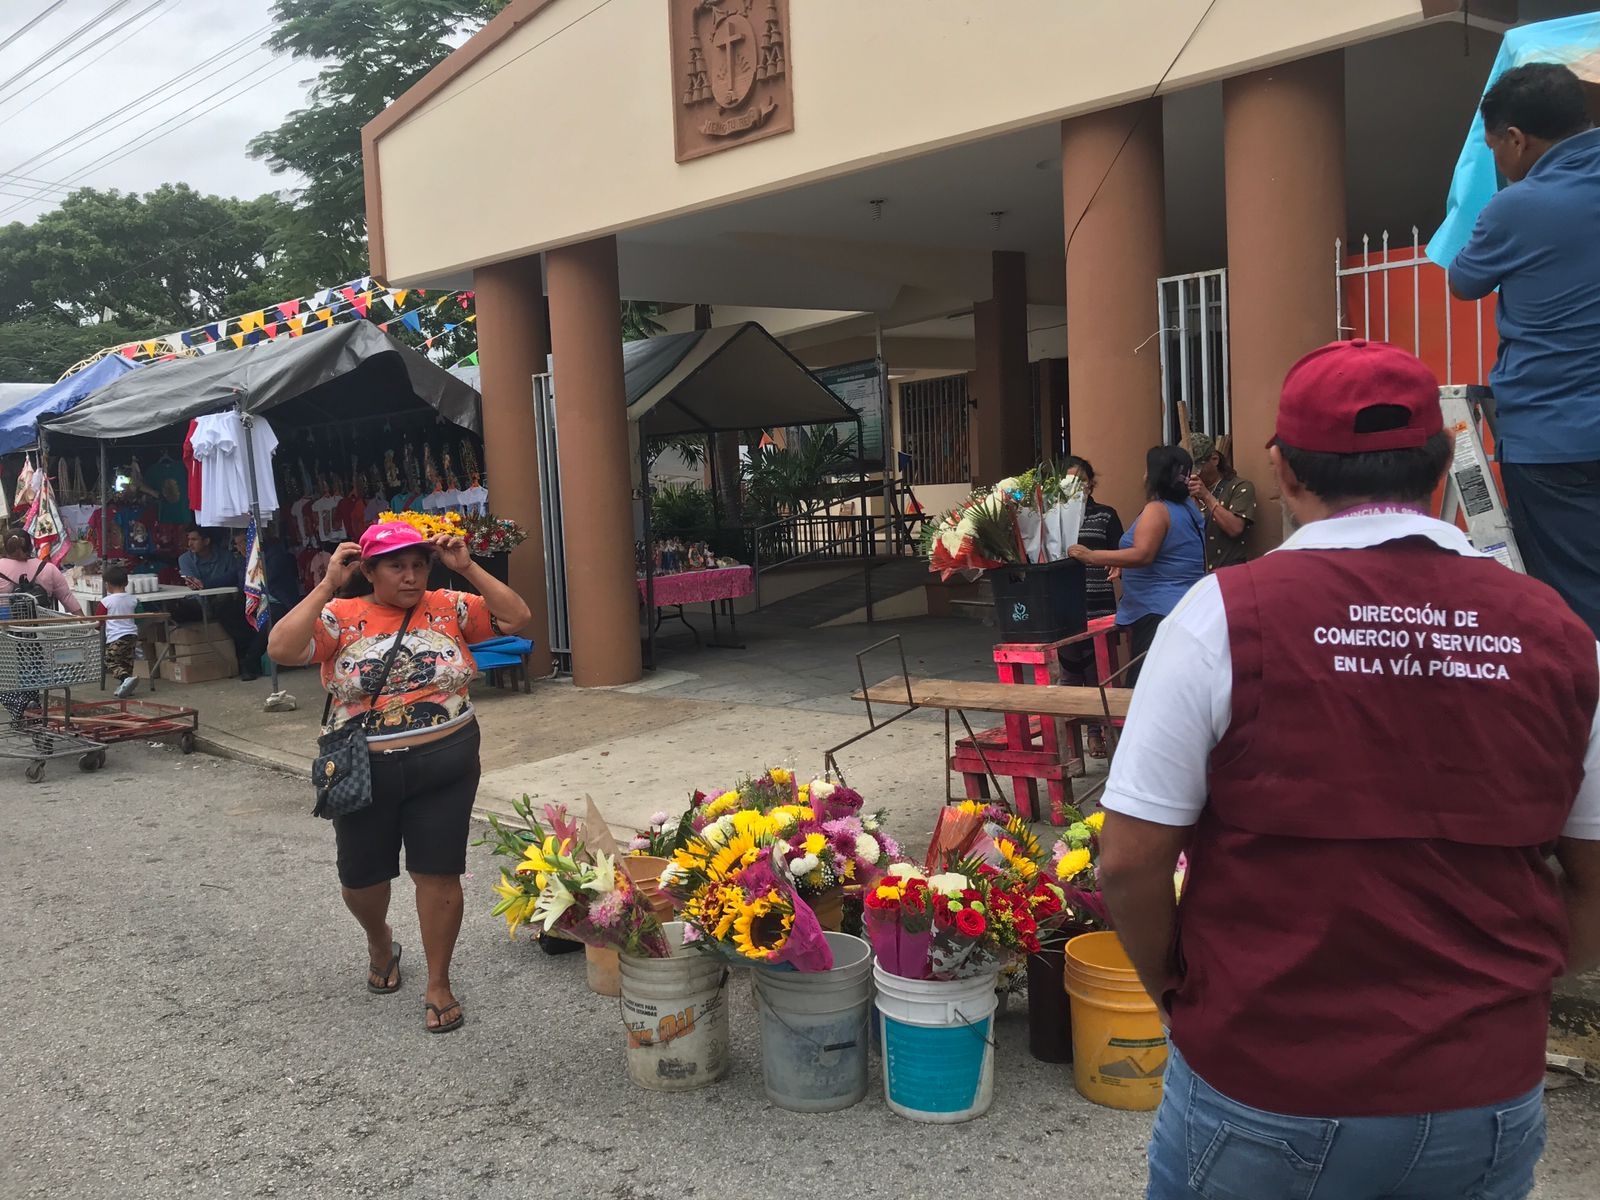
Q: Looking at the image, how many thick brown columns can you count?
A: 4